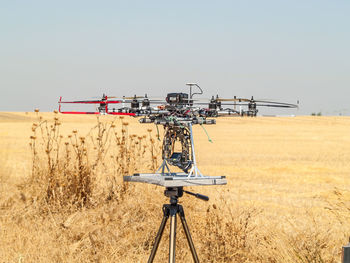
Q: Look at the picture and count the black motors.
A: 6